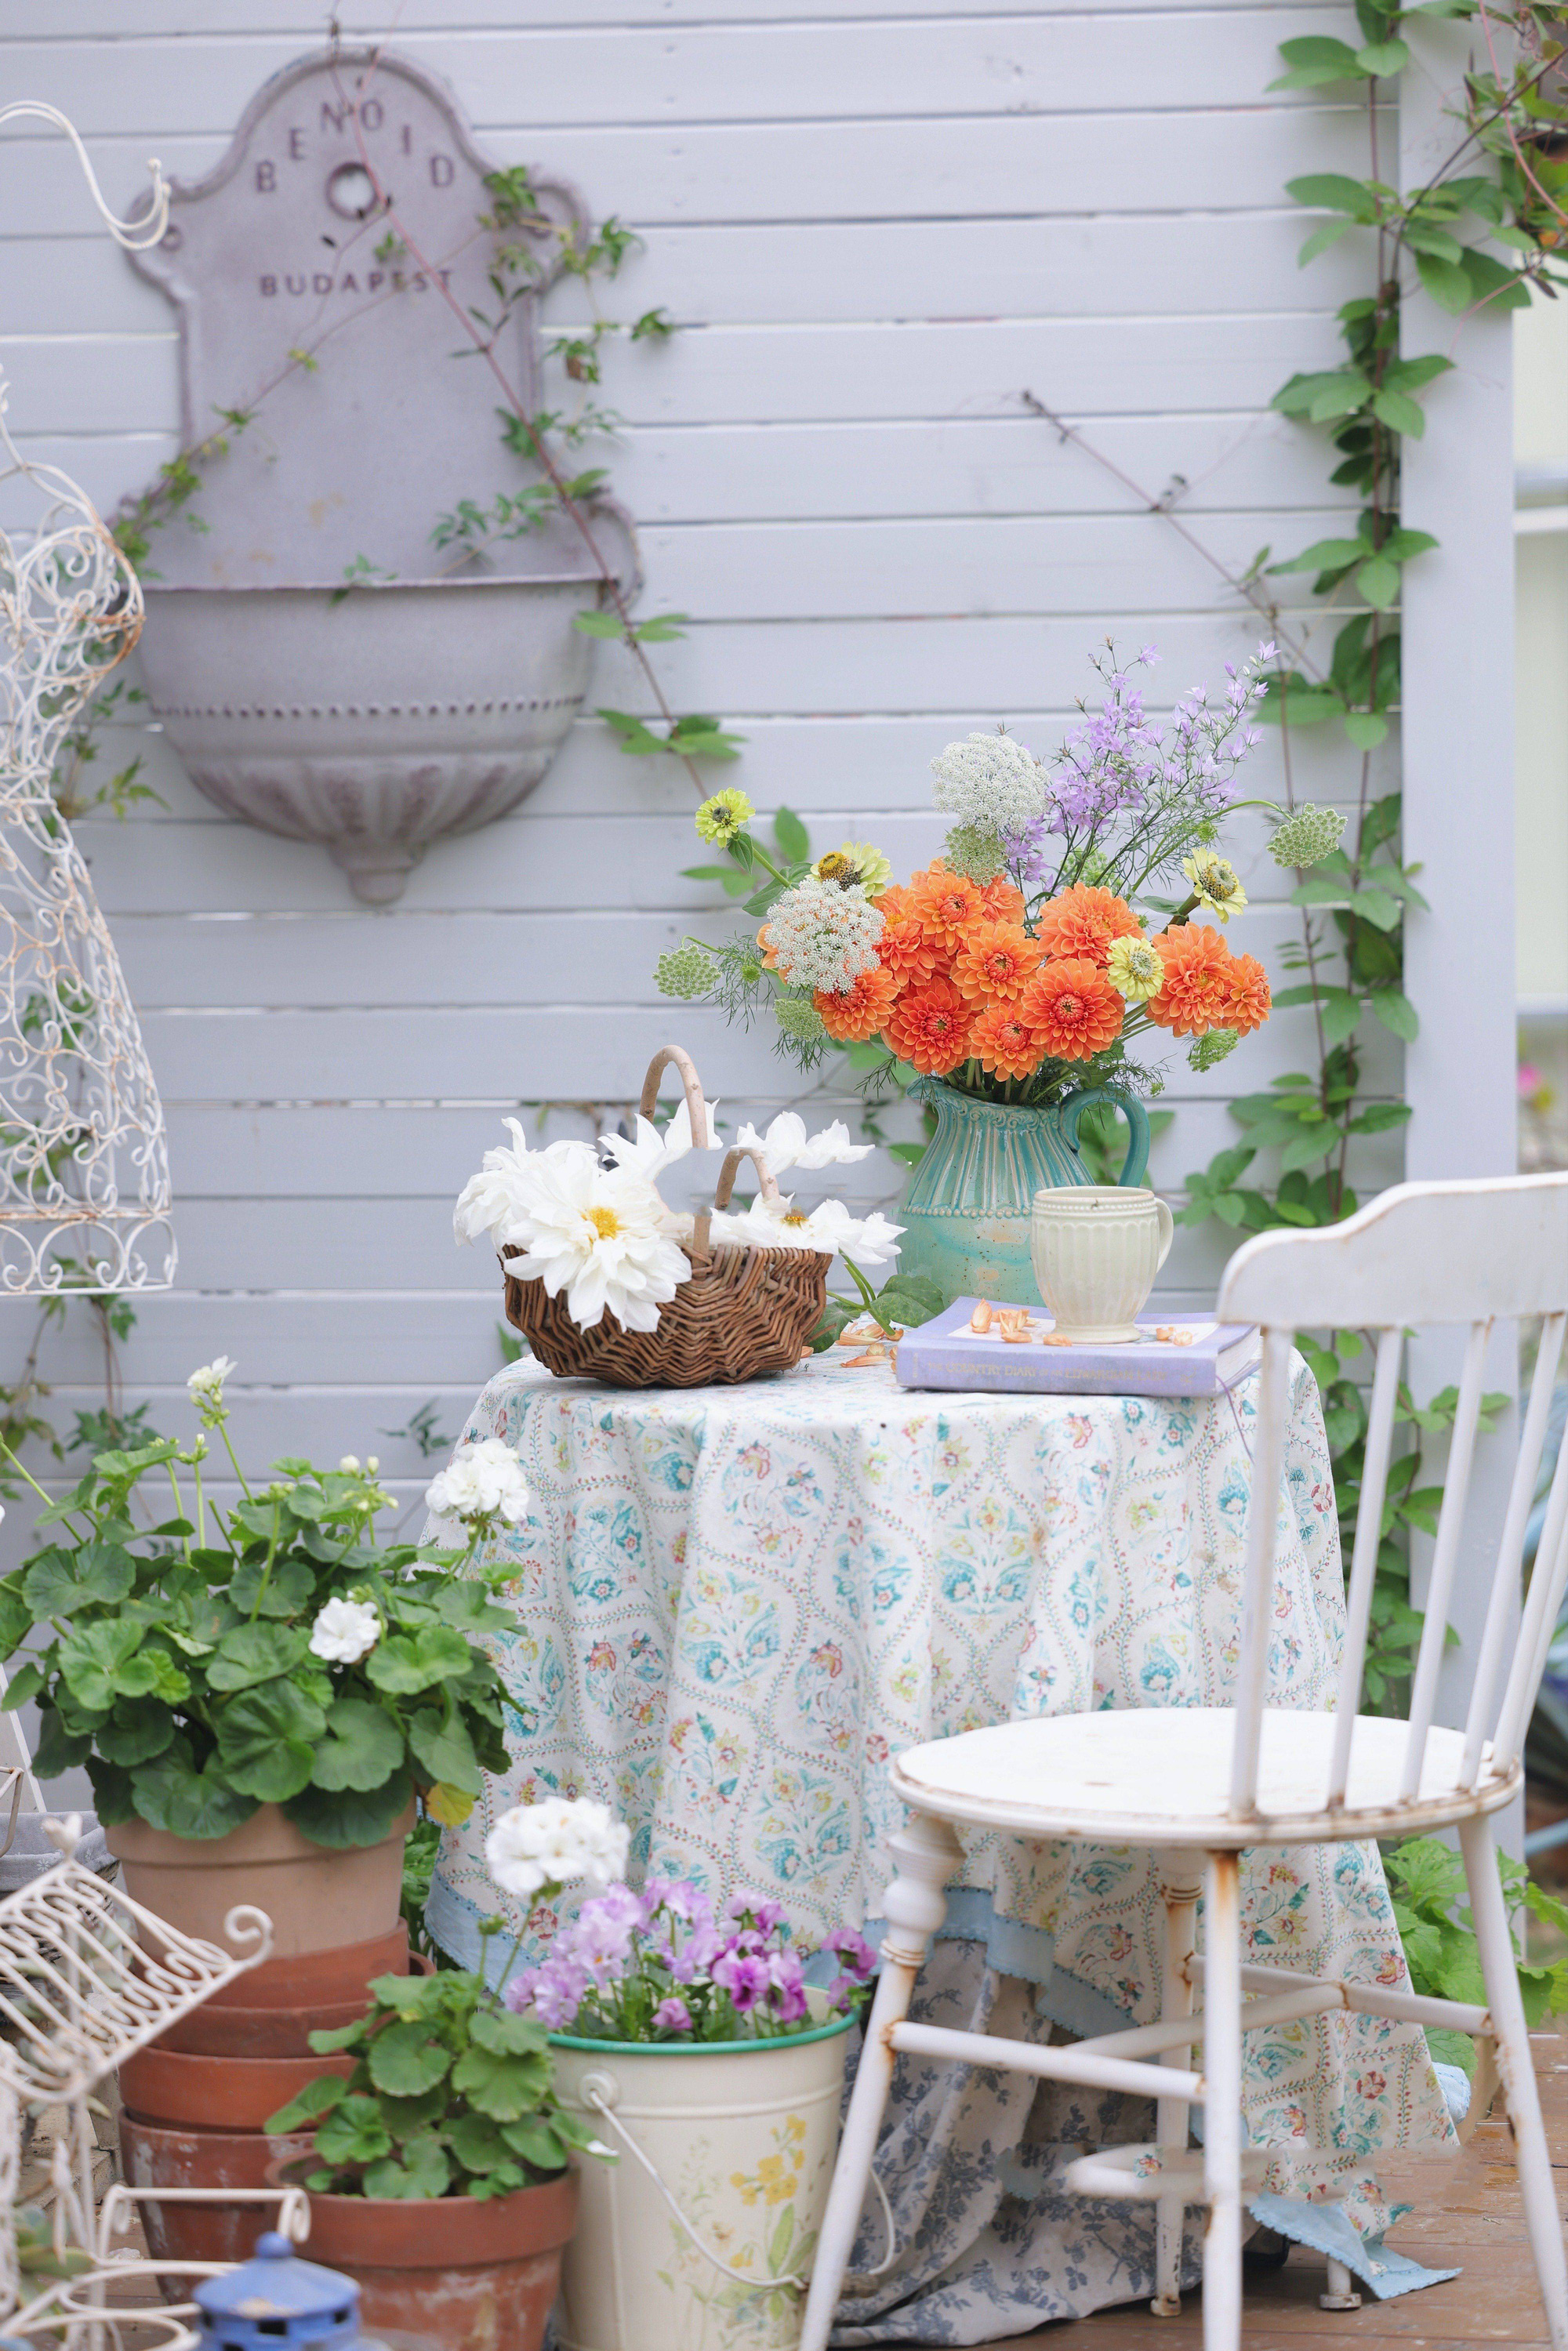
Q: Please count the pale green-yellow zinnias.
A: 4